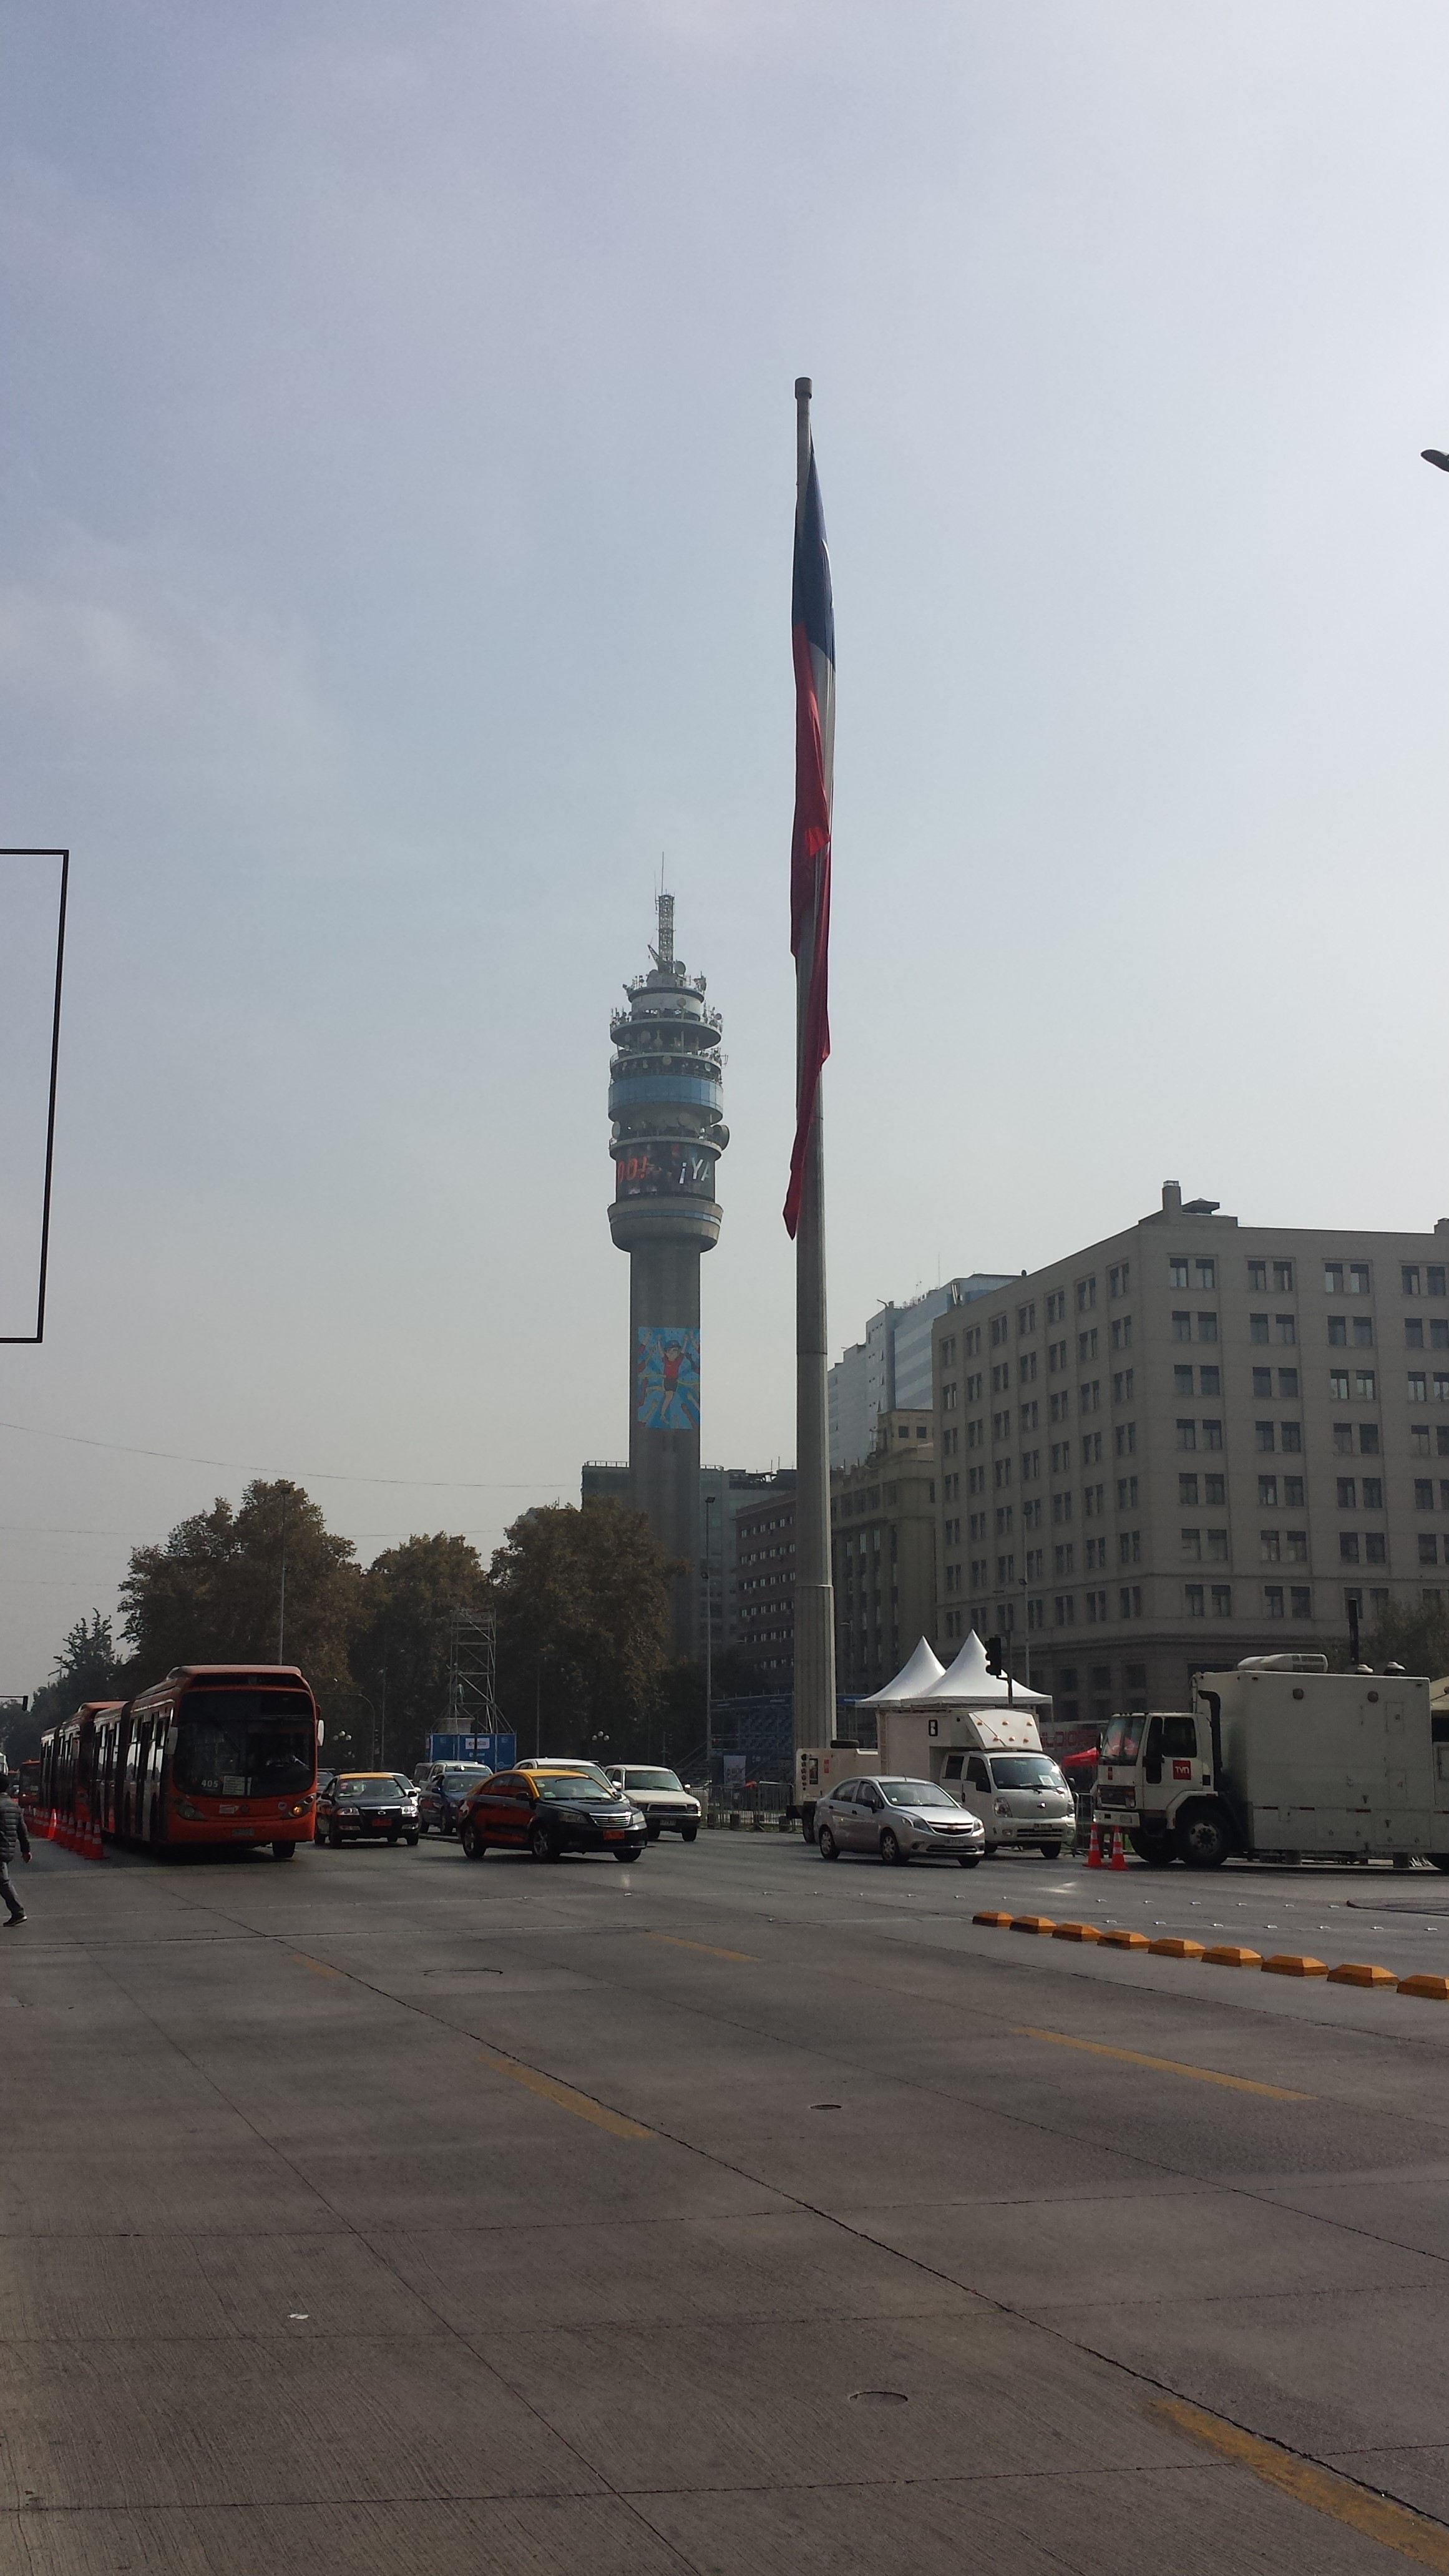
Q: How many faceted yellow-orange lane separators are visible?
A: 9